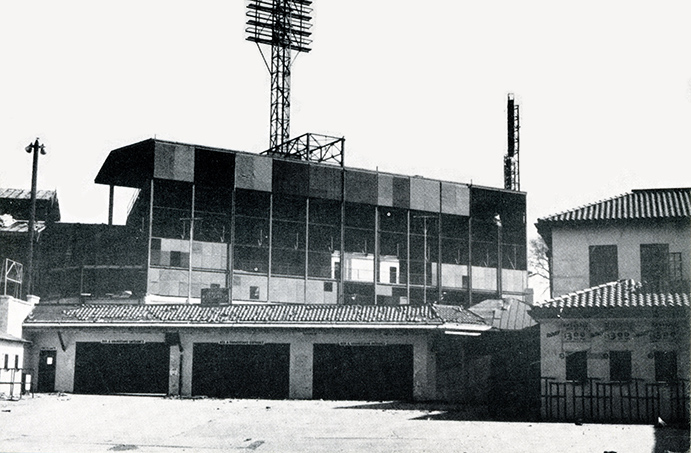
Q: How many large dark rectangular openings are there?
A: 3